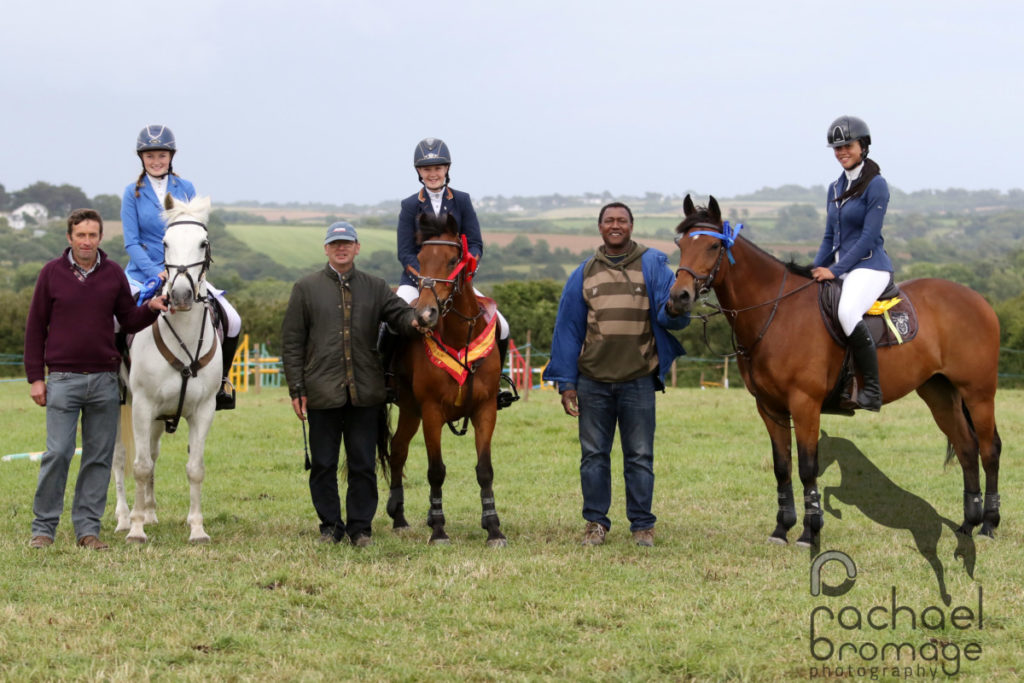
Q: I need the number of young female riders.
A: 3